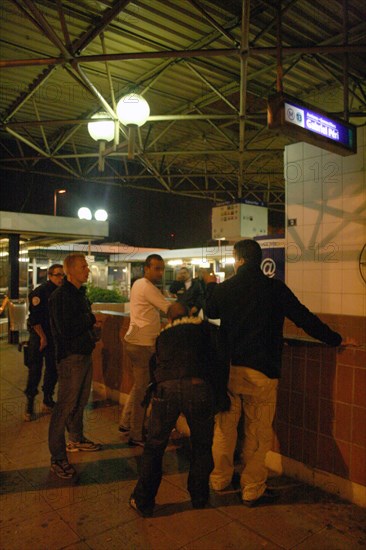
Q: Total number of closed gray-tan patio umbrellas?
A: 0